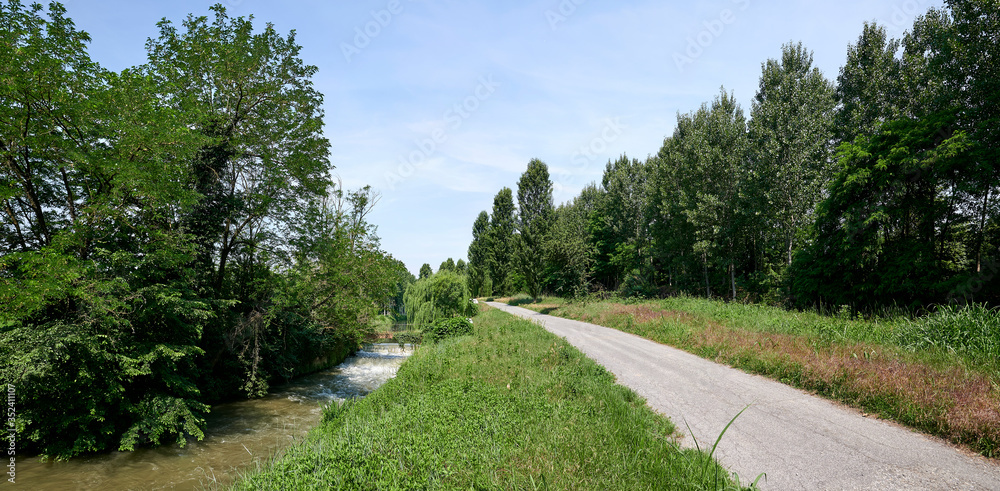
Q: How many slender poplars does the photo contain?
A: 3